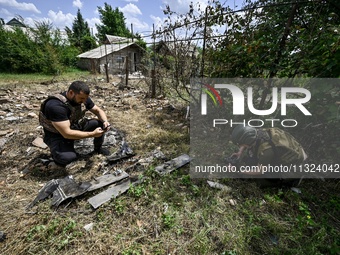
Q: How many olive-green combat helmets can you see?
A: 1